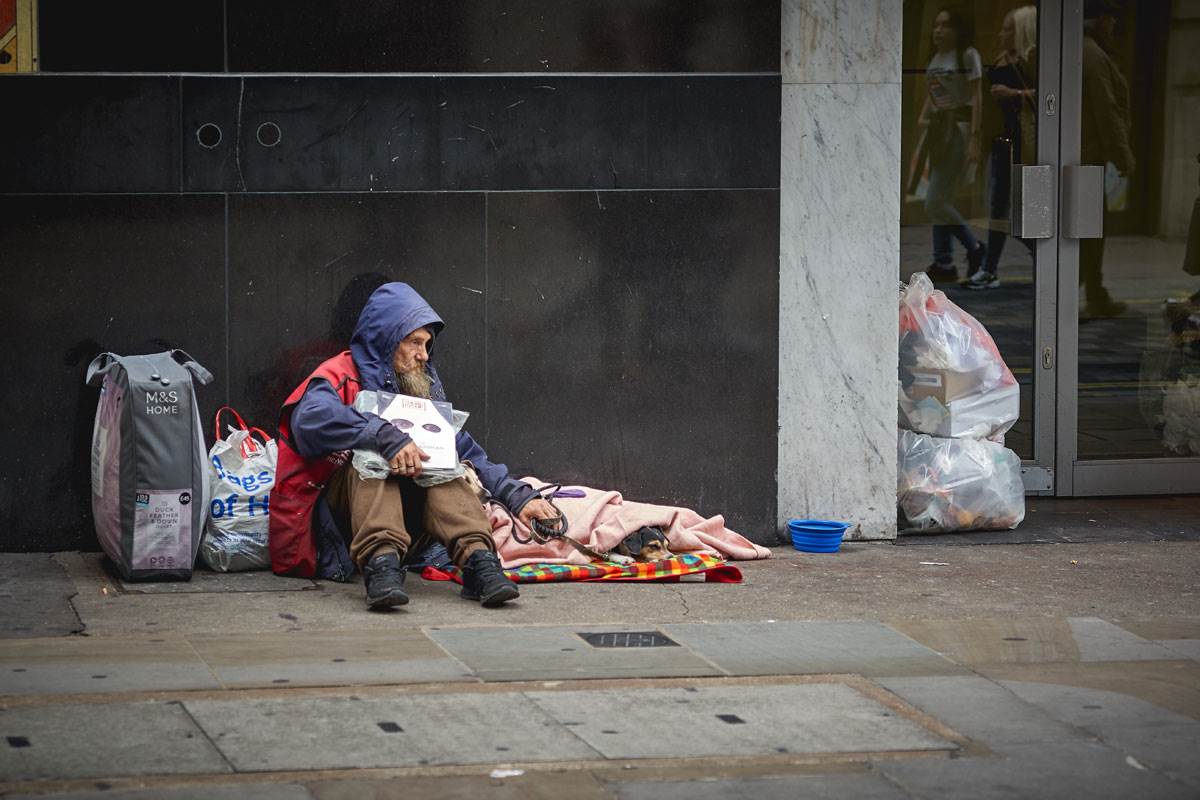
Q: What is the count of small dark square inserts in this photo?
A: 3